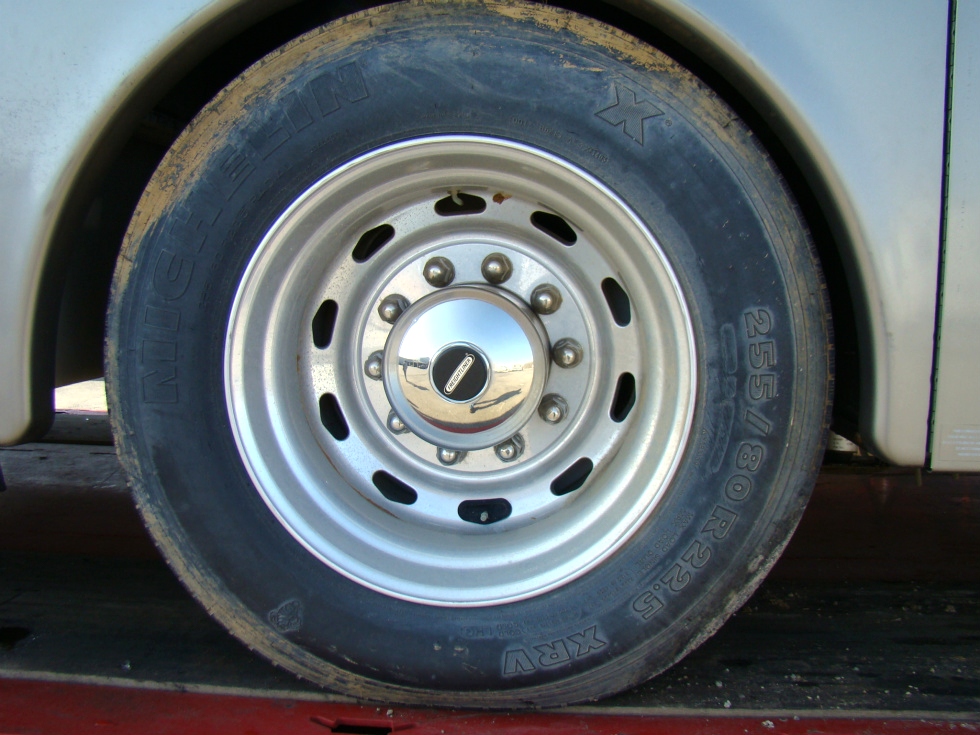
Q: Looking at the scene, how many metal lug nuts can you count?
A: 10